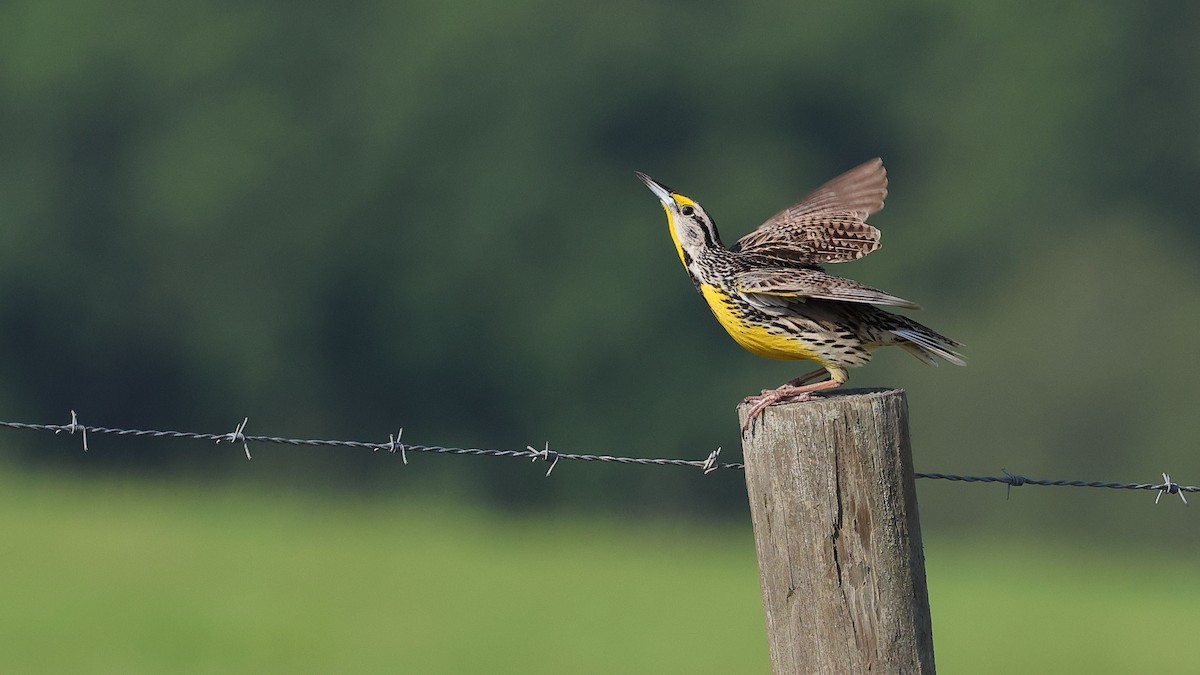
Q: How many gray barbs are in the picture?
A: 7